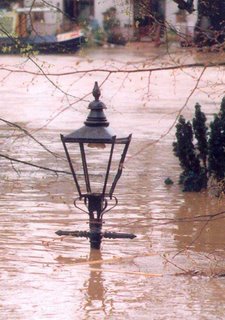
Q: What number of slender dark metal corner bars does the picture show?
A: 4